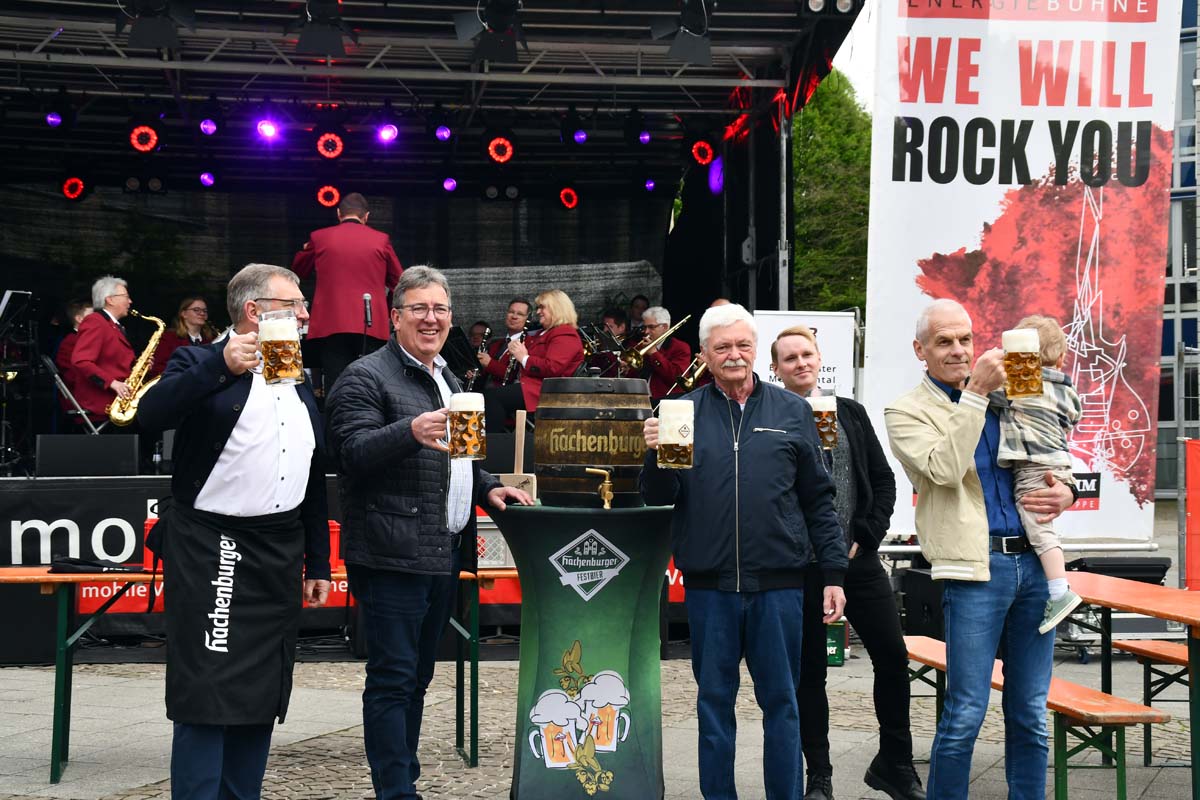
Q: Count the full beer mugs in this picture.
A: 5